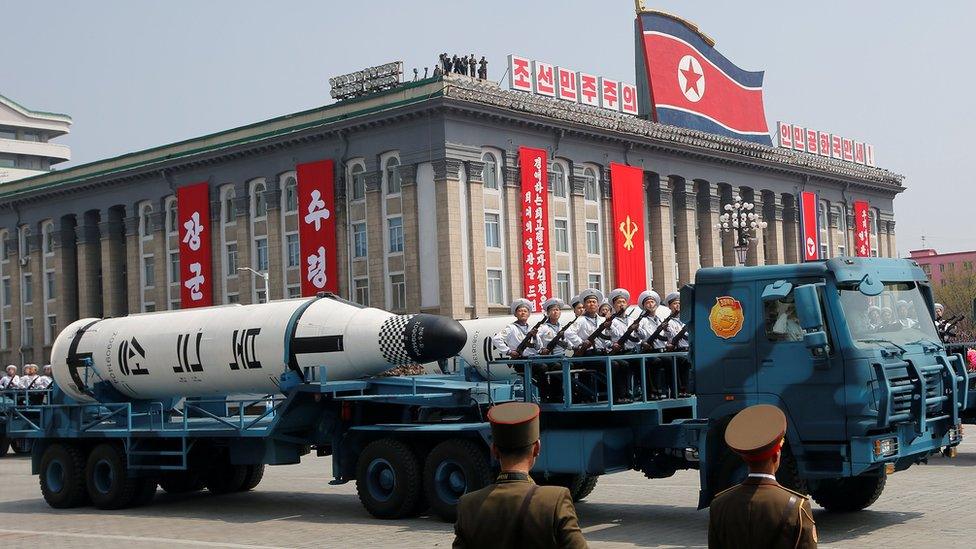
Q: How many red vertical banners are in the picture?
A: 6